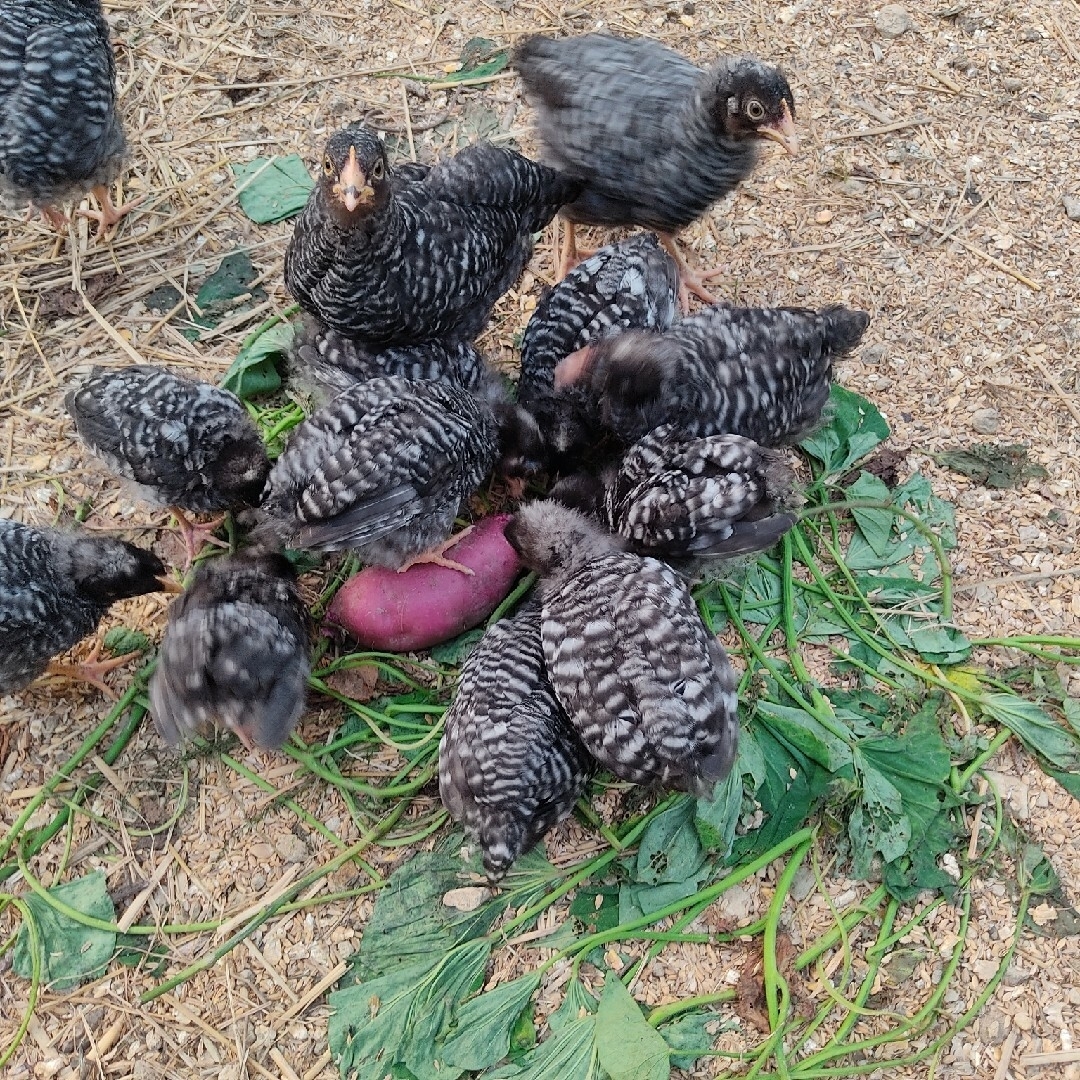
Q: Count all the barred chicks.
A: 13